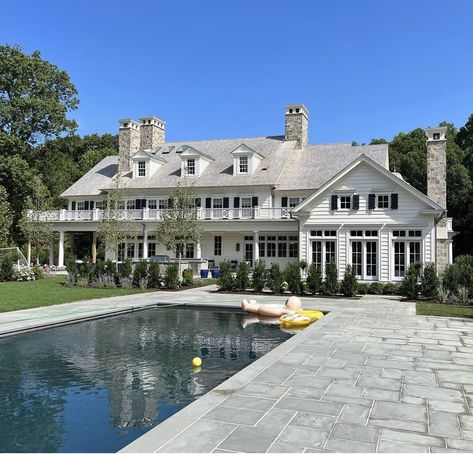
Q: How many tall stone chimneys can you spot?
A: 4